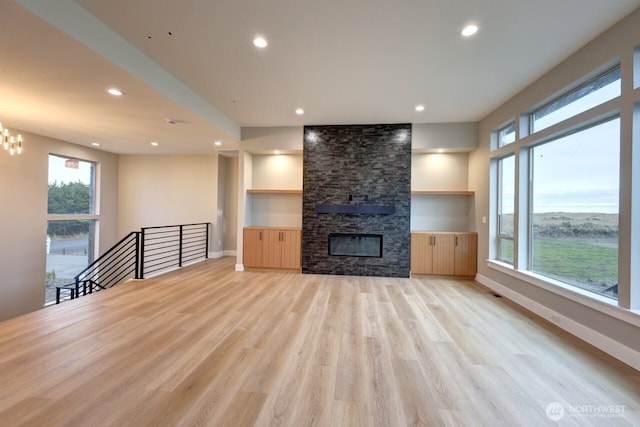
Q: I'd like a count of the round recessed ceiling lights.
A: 8